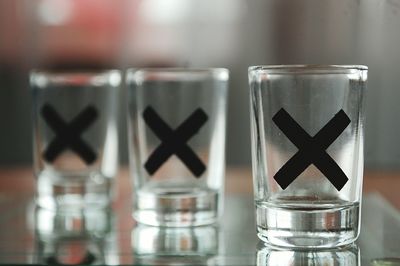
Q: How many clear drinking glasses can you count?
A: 3